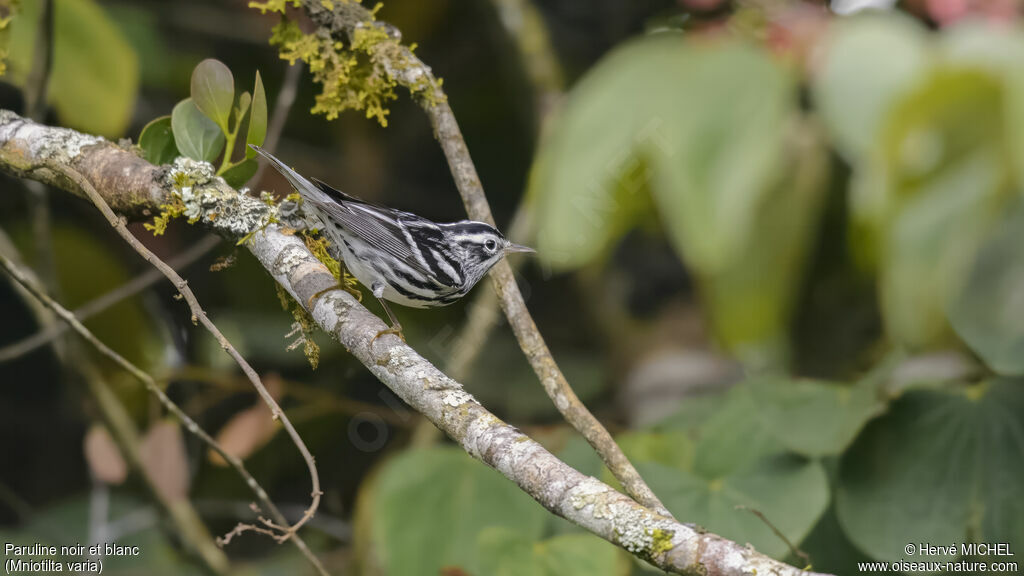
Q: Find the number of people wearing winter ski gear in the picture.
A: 0